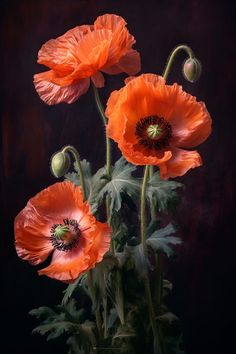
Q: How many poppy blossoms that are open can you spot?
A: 3